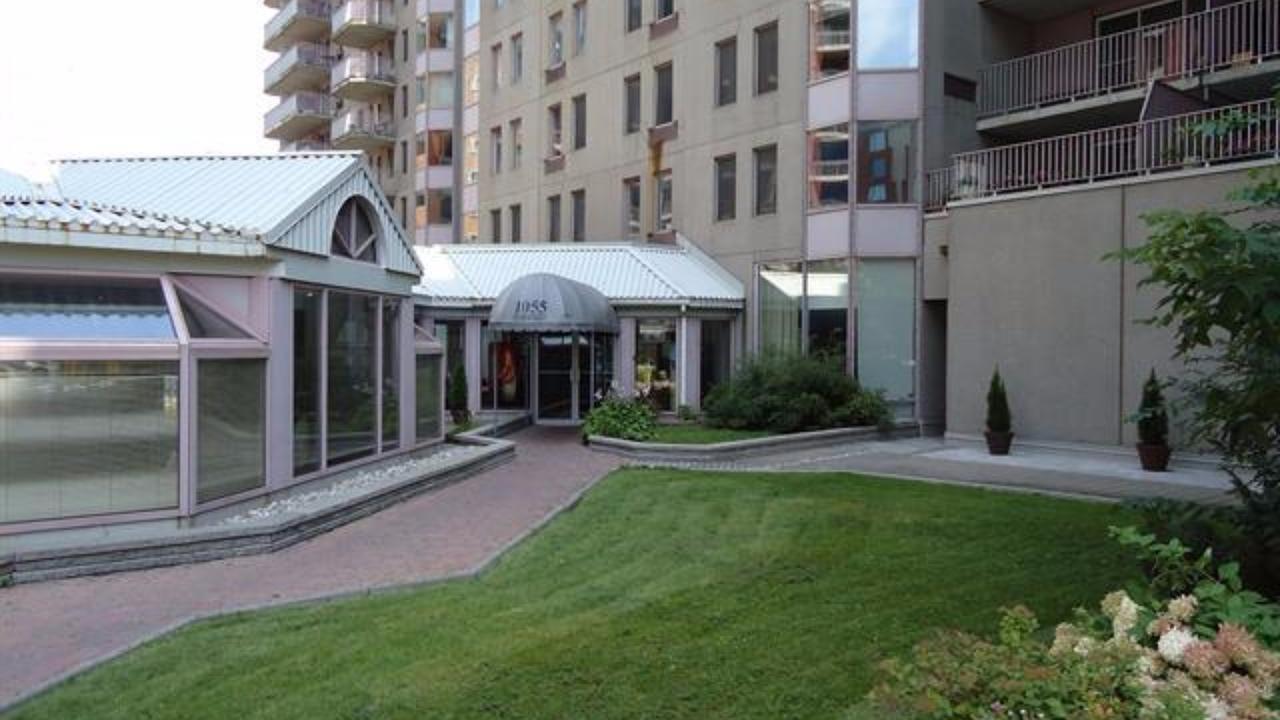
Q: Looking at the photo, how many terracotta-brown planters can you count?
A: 2